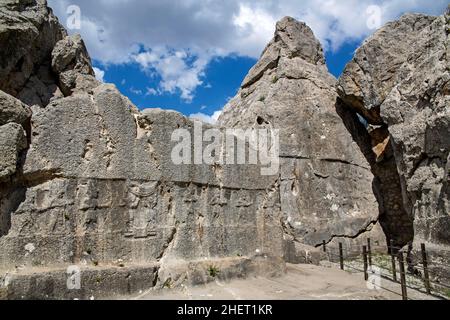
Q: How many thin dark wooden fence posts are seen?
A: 7